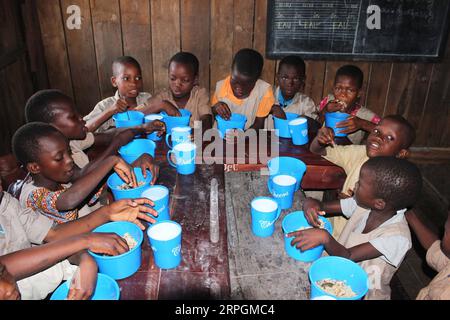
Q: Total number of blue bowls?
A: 12